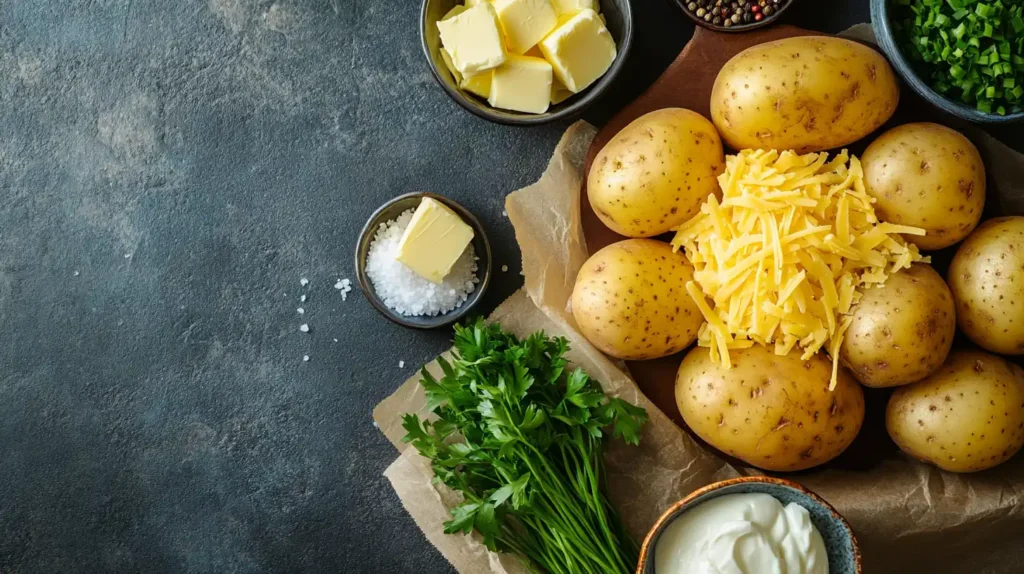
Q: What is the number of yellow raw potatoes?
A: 8